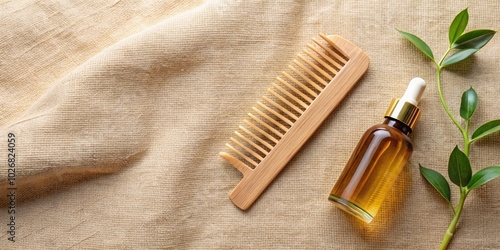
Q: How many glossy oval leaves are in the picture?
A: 9